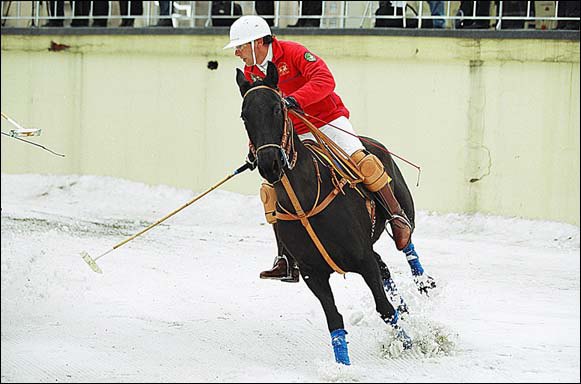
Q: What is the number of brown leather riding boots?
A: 2